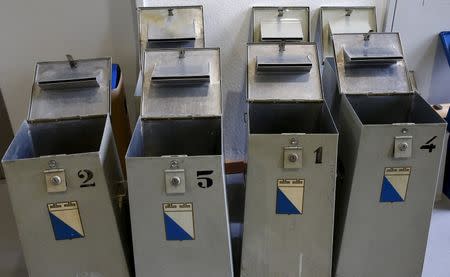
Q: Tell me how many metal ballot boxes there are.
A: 7